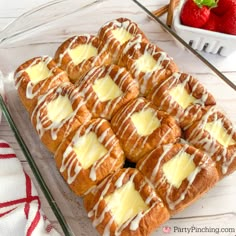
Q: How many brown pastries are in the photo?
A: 12